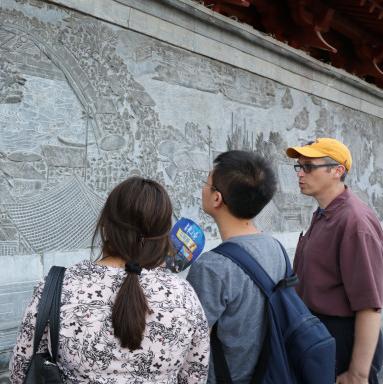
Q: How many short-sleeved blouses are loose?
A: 1